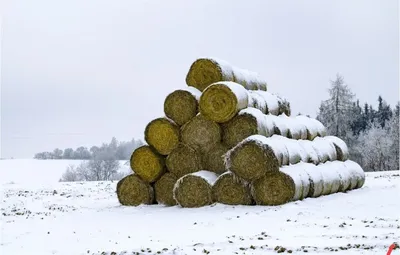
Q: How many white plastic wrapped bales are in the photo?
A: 0